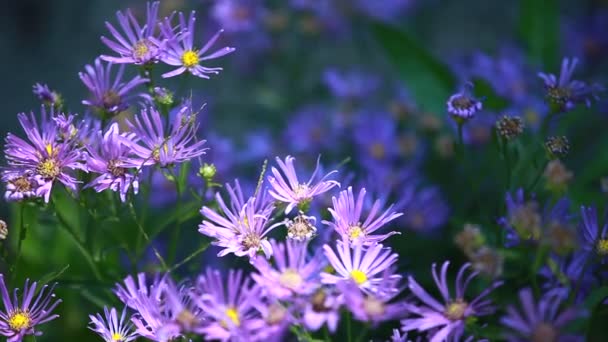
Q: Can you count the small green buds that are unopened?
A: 2